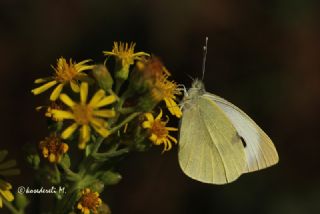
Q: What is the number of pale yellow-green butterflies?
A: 1